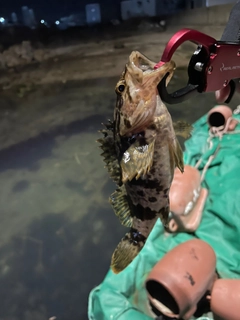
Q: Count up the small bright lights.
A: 3